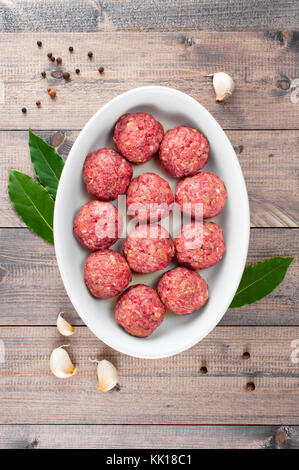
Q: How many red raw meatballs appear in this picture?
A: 11